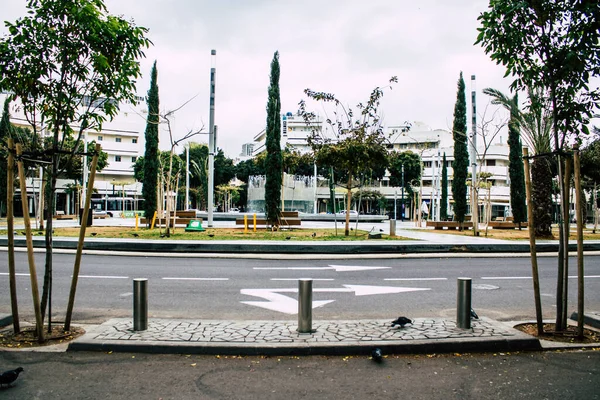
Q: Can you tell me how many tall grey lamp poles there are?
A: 2